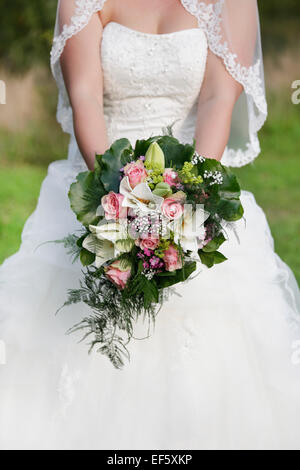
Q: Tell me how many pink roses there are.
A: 7